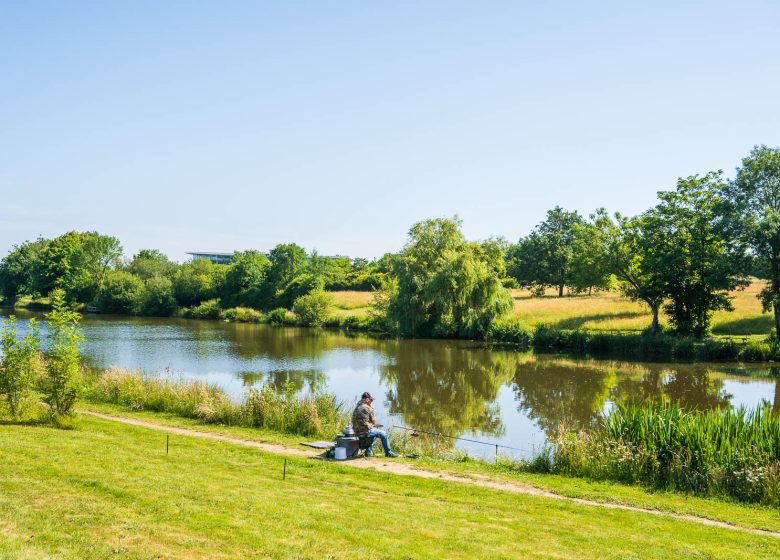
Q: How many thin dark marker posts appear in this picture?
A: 2